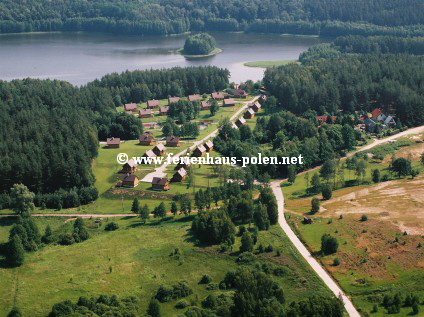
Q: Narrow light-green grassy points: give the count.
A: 1